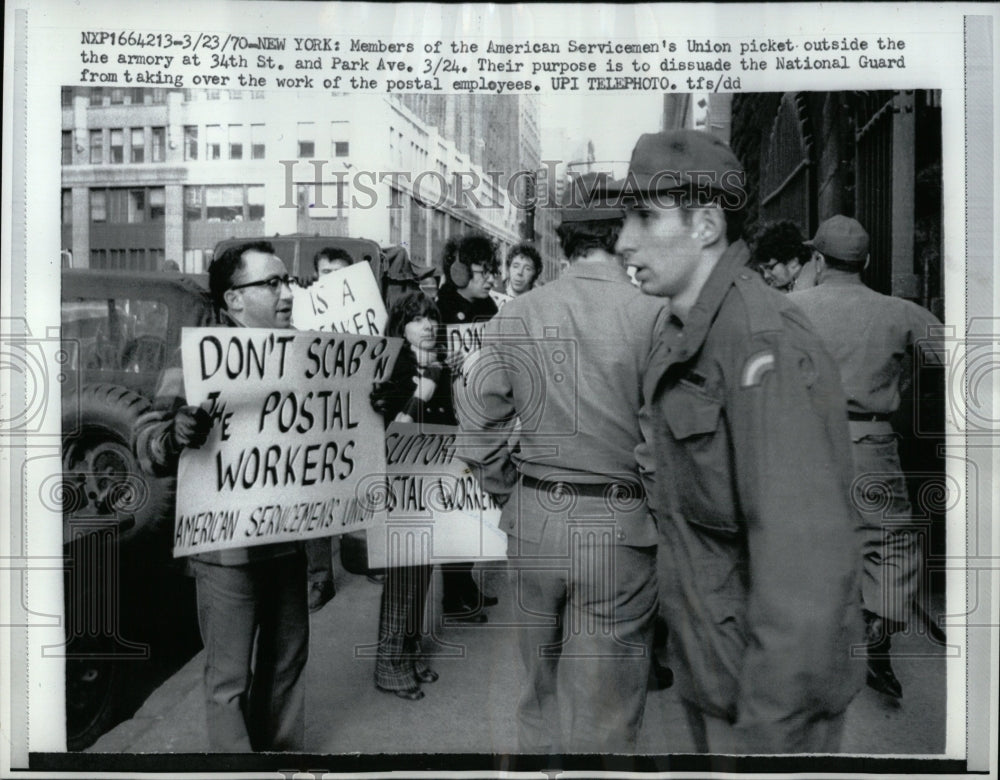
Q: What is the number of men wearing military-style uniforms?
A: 3